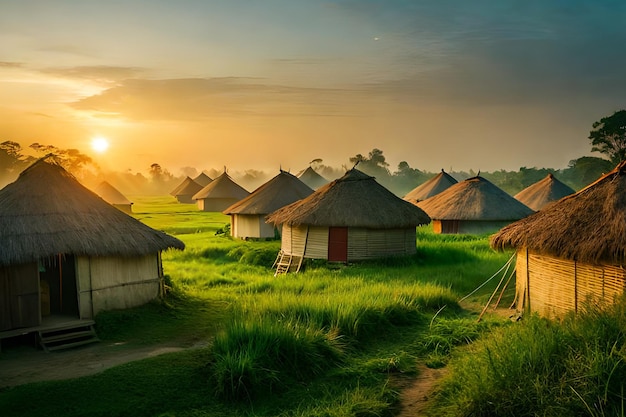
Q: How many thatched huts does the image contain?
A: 12